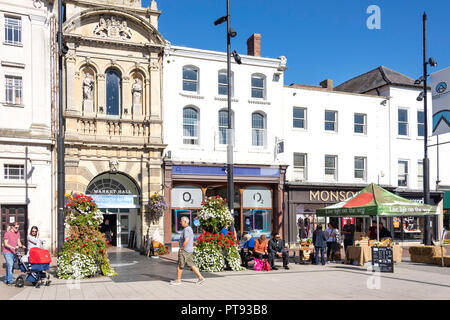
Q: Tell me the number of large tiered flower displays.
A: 2